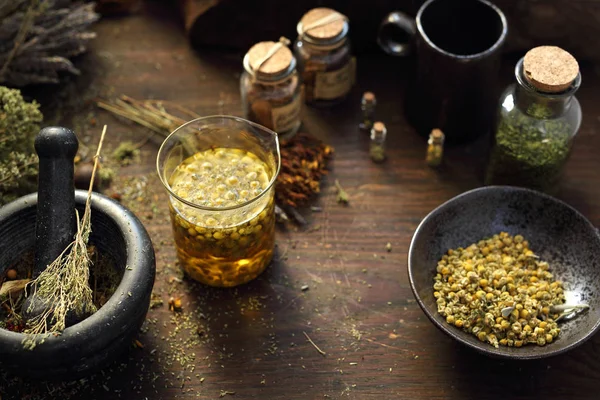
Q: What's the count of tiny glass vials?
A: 3